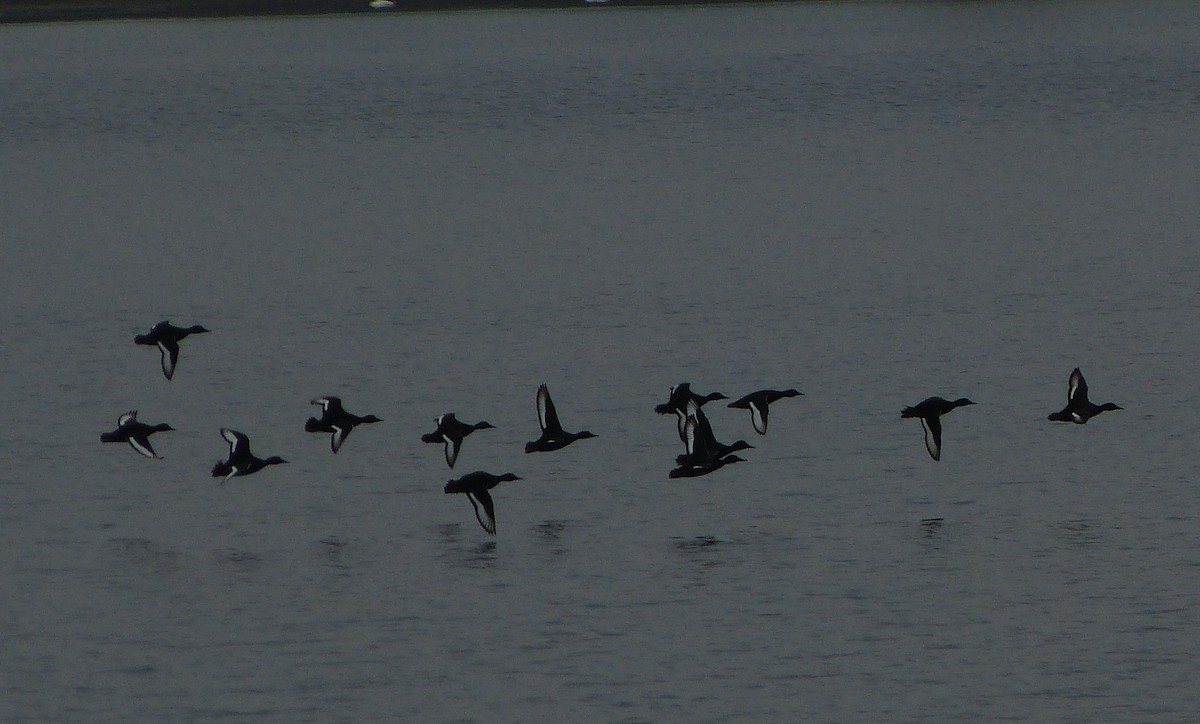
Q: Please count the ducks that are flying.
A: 13